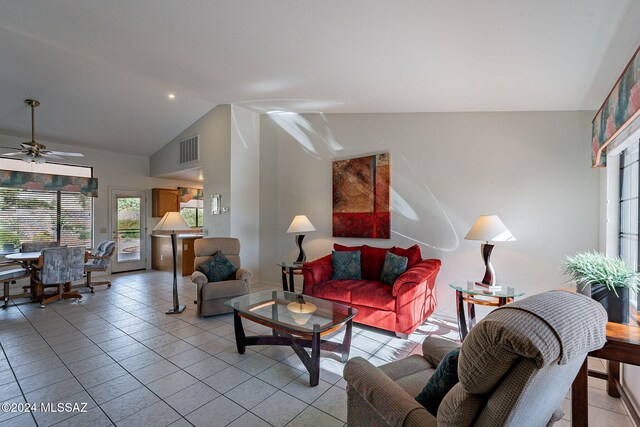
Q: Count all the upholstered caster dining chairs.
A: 4